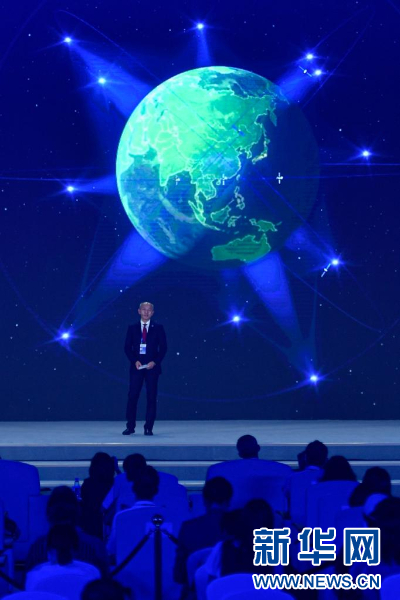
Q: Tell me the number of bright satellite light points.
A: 11